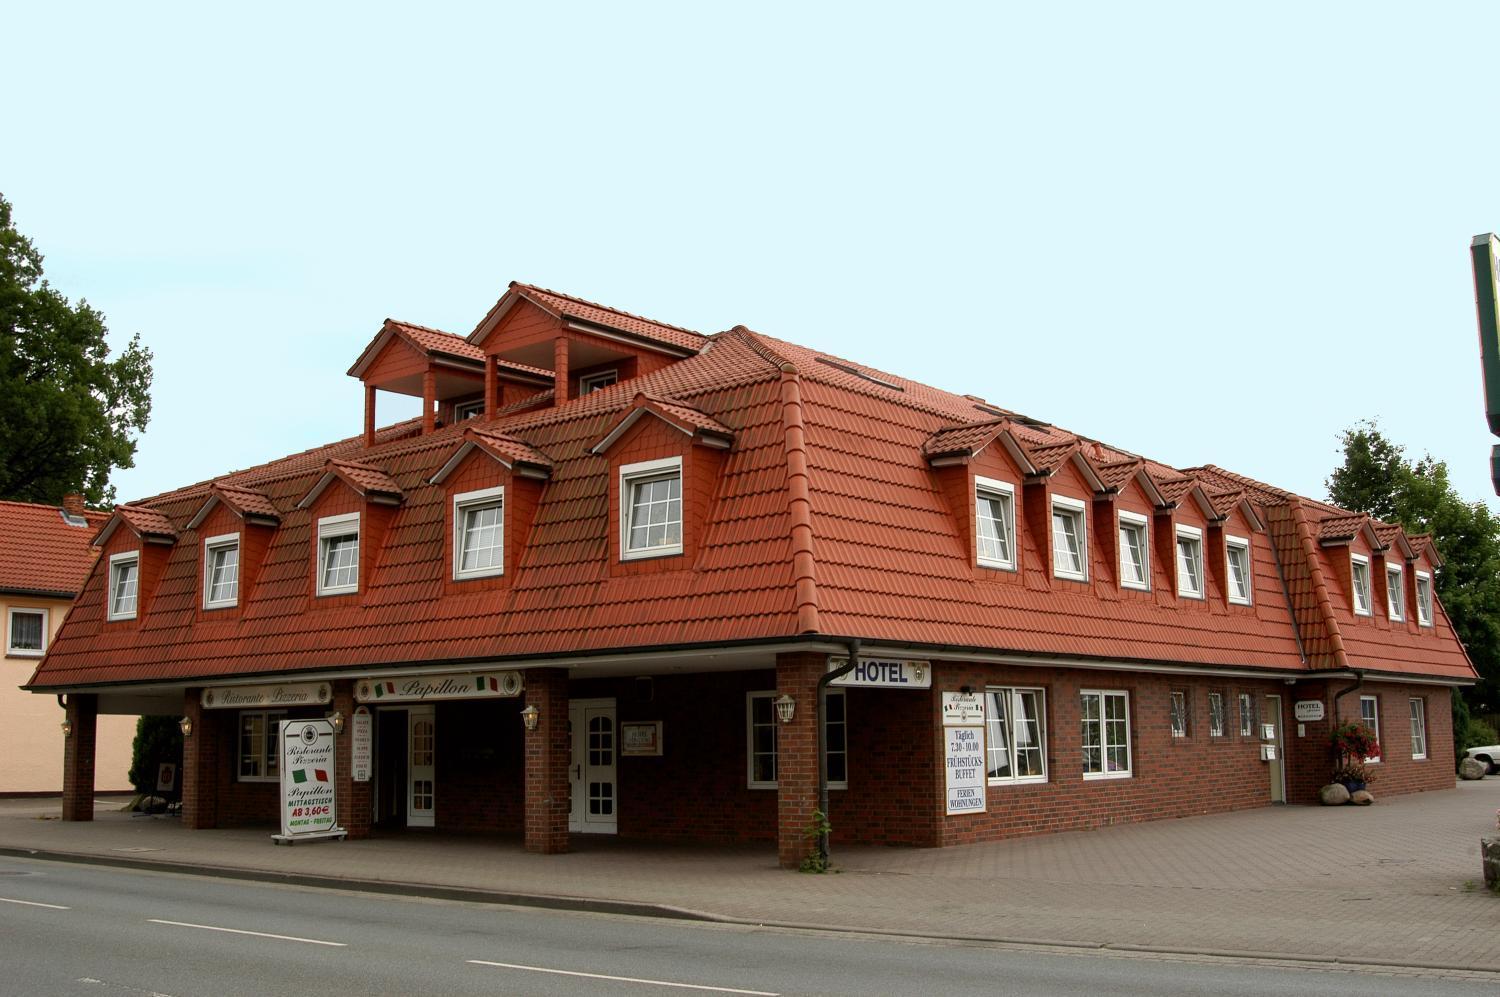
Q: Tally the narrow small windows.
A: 3